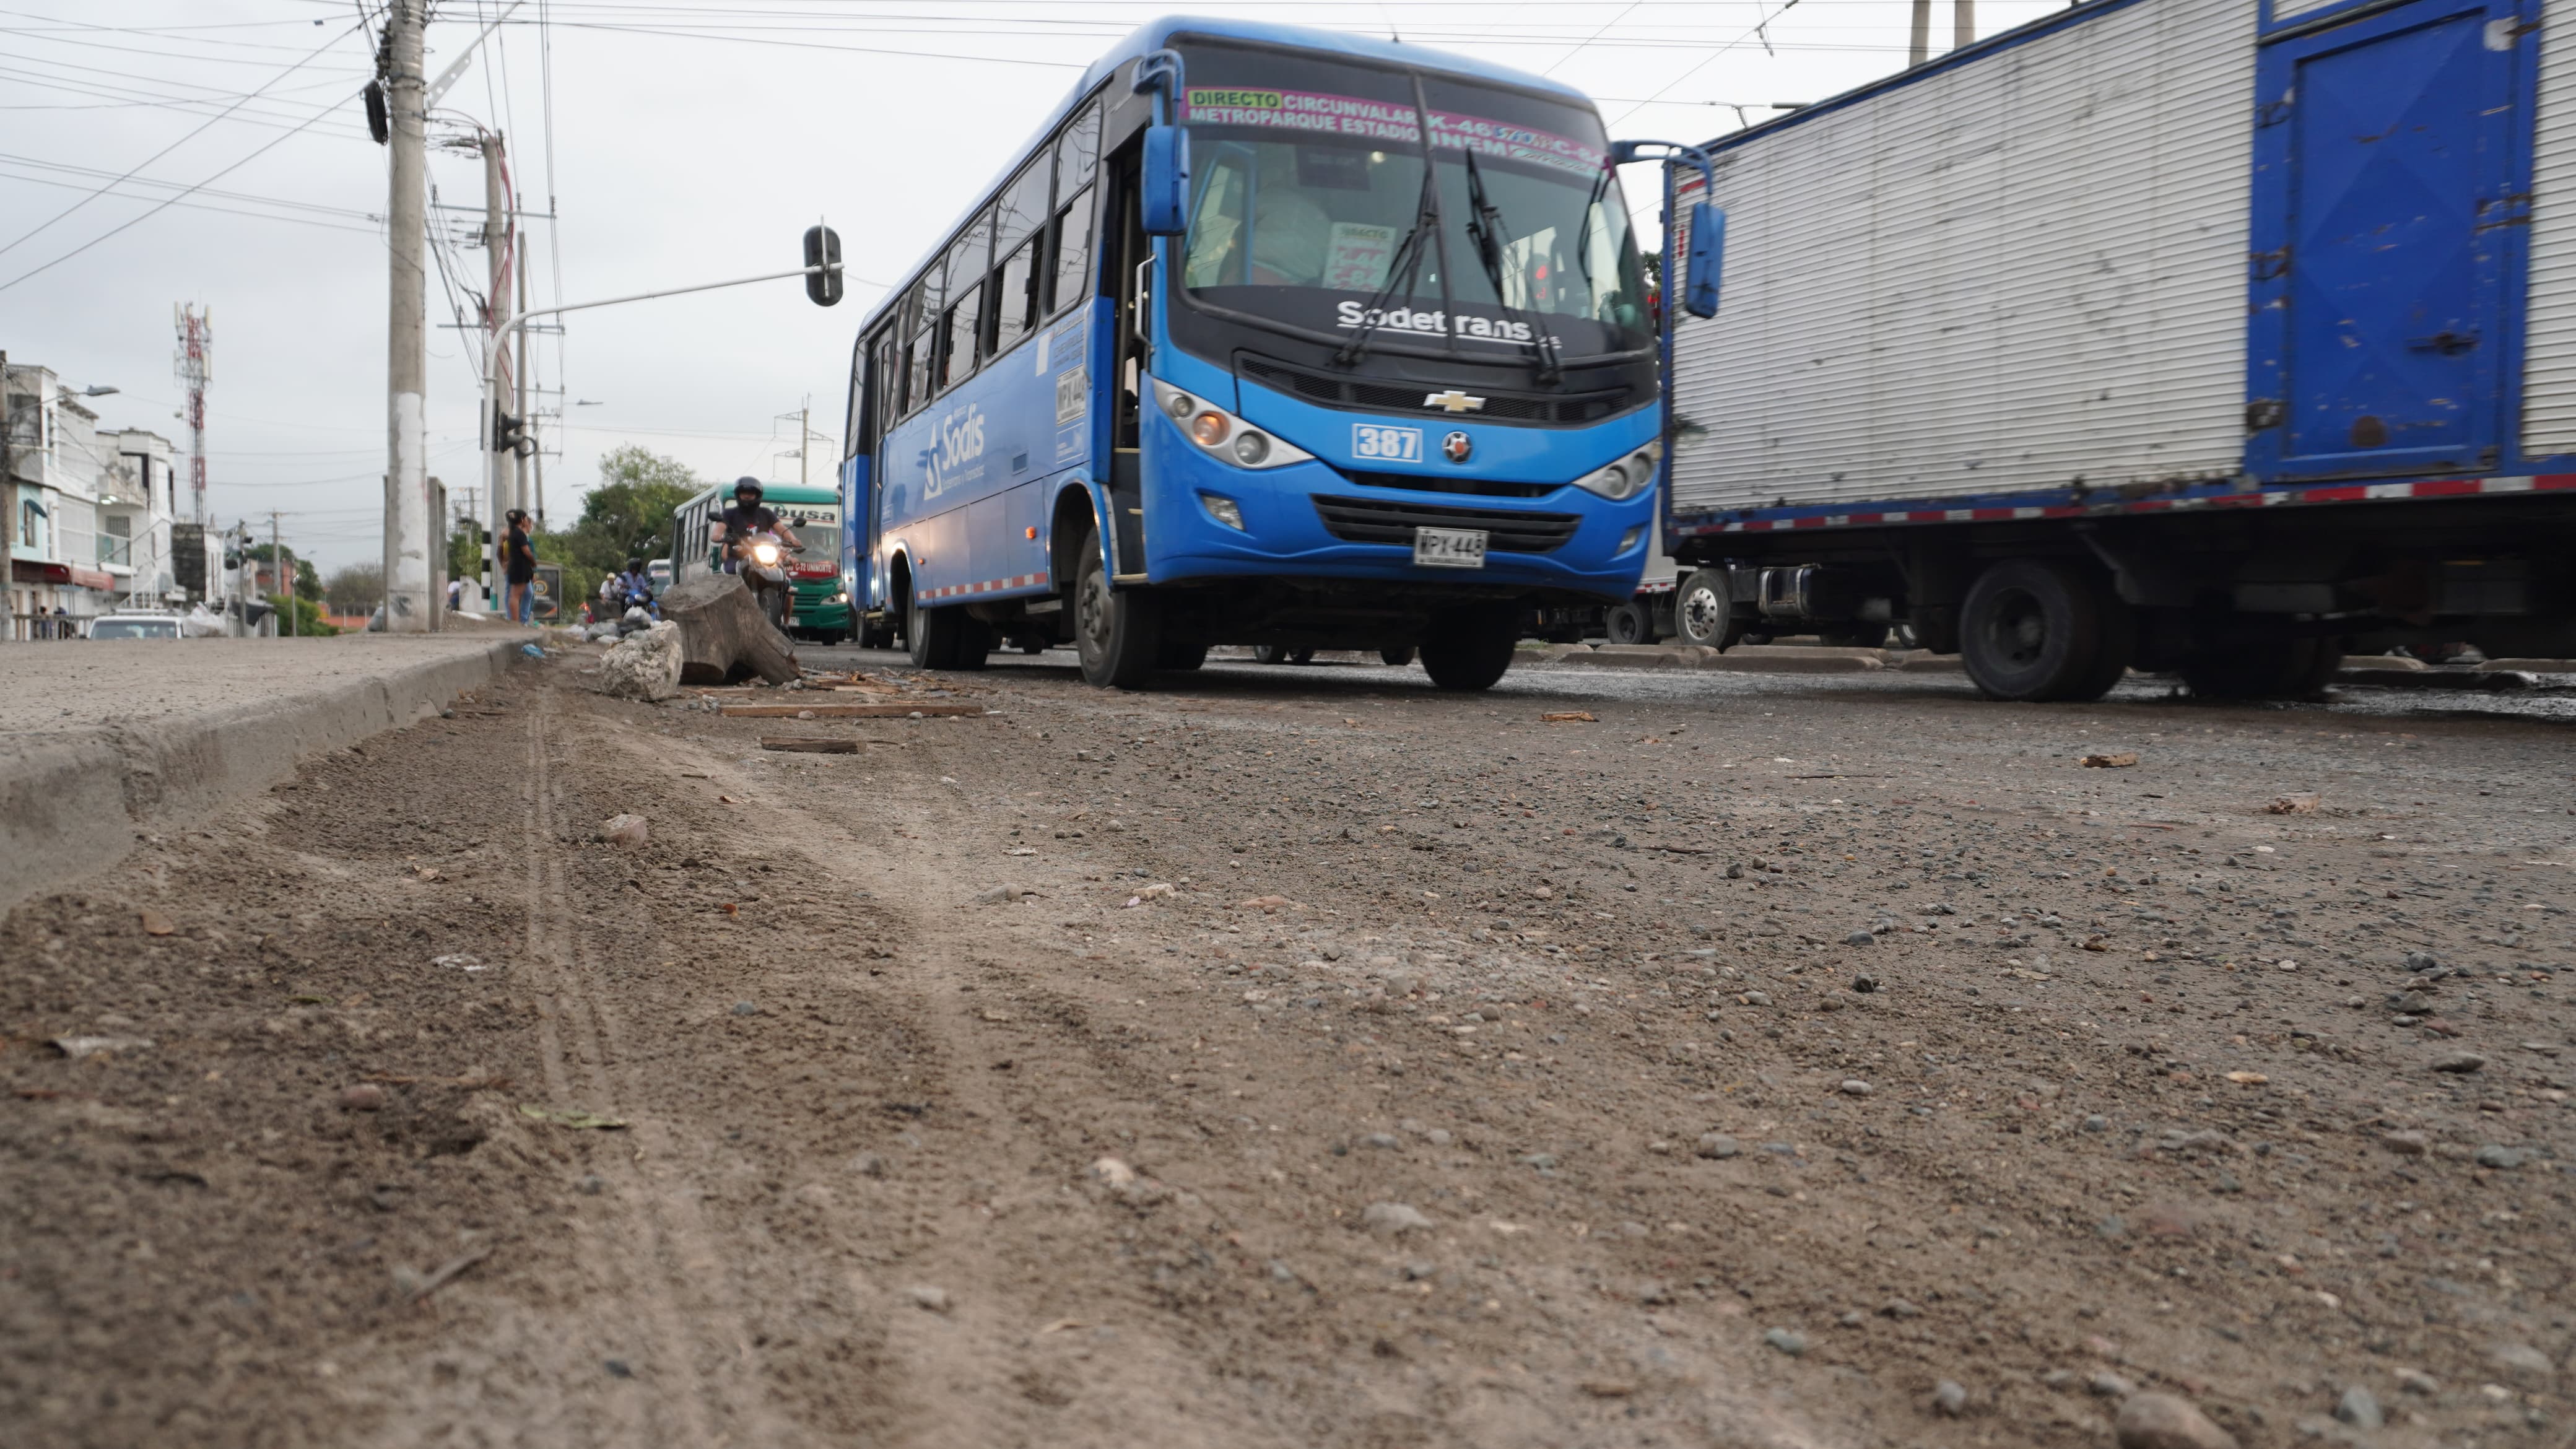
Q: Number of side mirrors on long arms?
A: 2